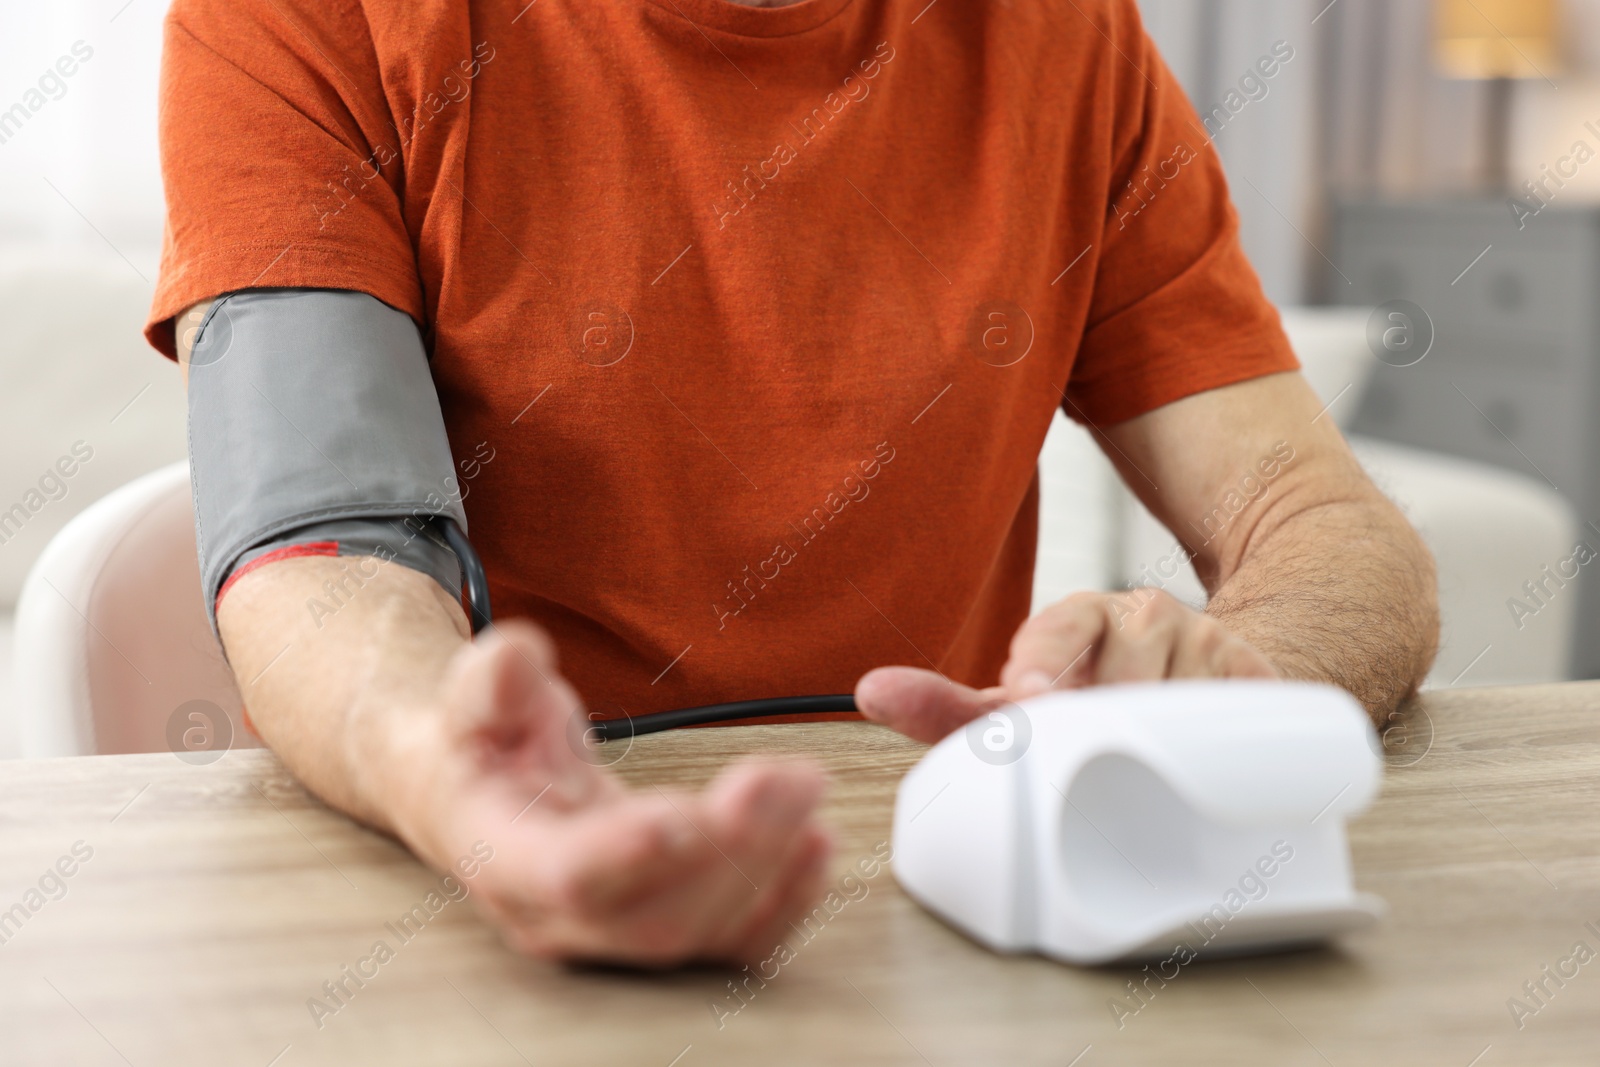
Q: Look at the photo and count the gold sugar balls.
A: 0